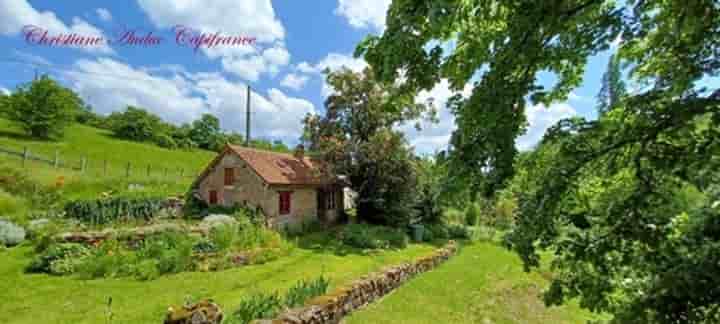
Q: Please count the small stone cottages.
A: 1